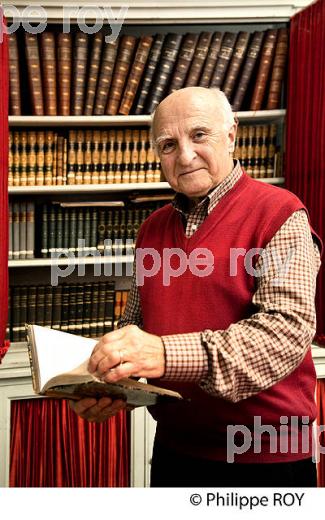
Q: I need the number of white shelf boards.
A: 3